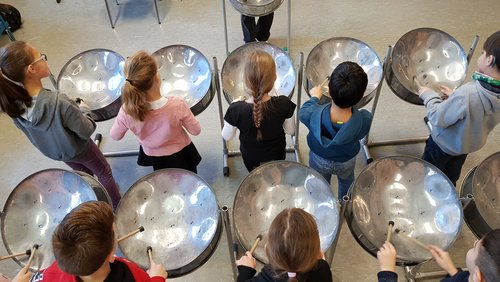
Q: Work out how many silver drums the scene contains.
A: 11